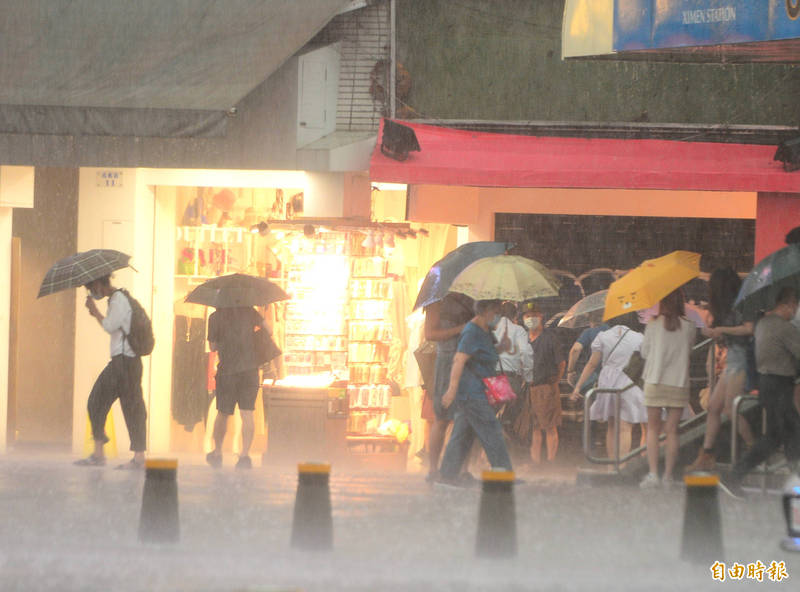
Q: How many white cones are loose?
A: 0